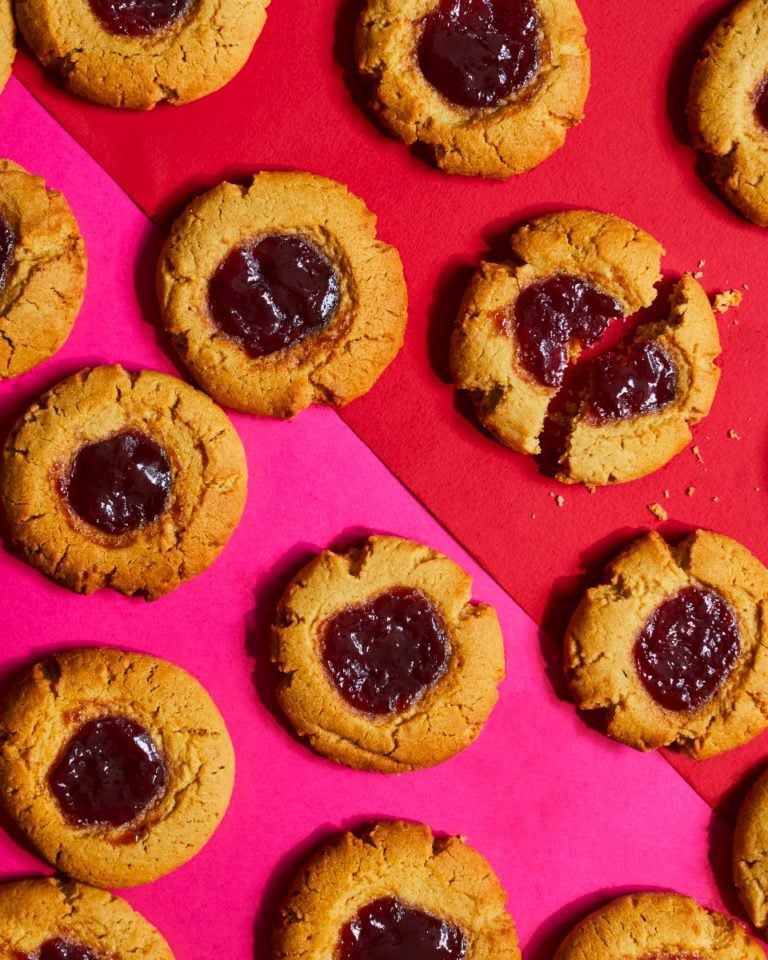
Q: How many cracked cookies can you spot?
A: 1